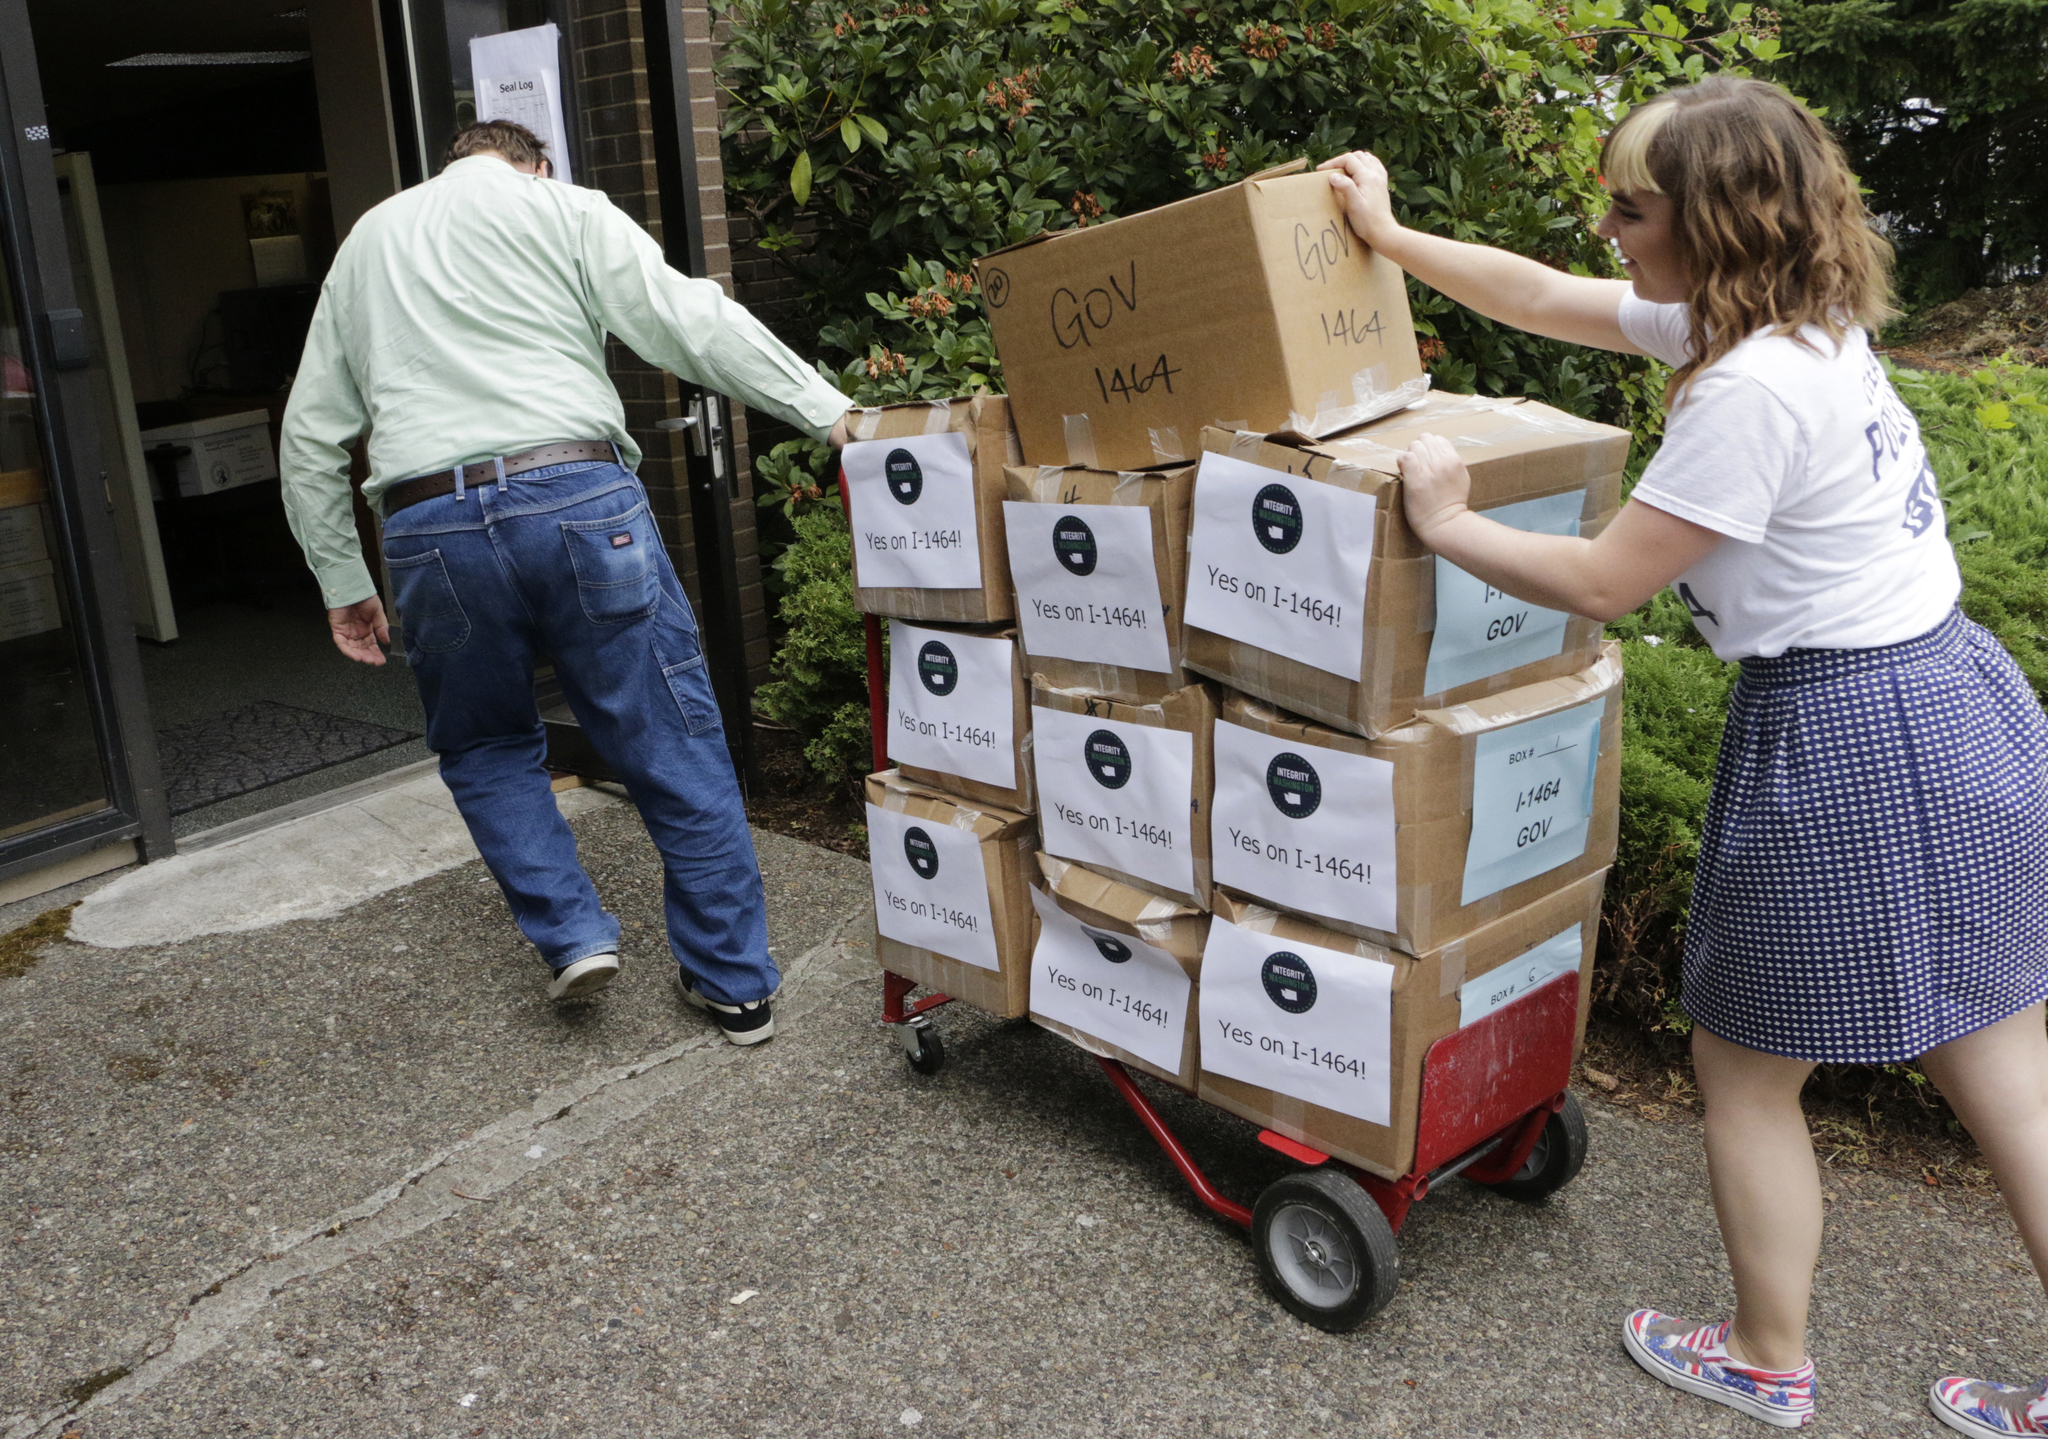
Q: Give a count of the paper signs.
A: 13